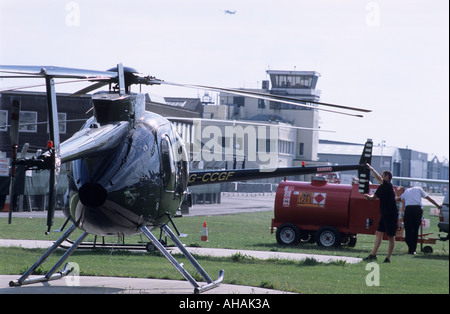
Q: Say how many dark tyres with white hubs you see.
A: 2